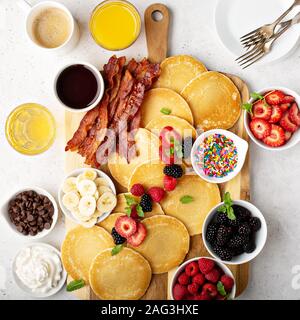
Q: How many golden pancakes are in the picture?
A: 12